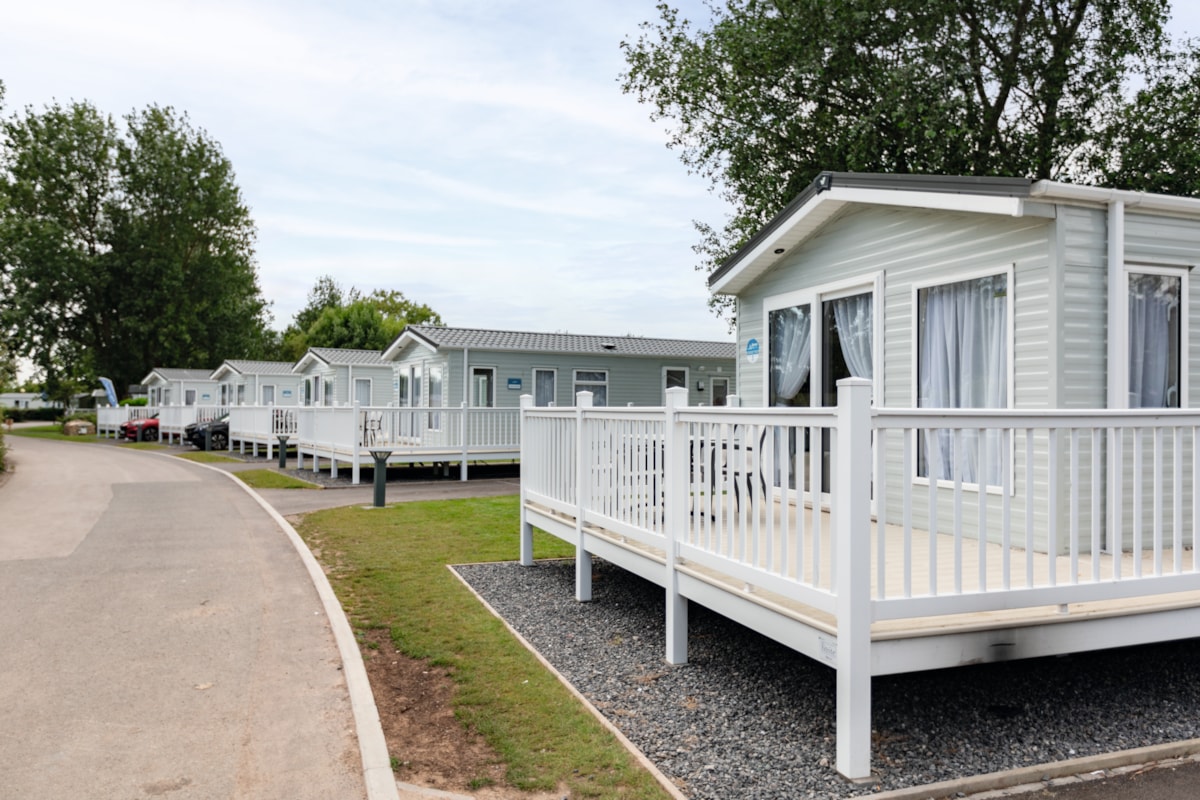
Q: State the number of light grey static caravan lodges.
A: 5